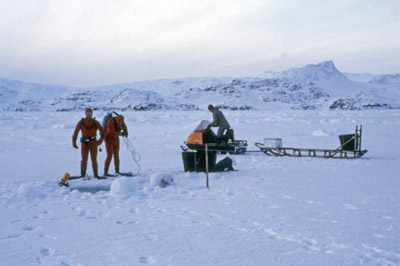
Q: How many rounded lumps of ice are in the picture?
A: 2